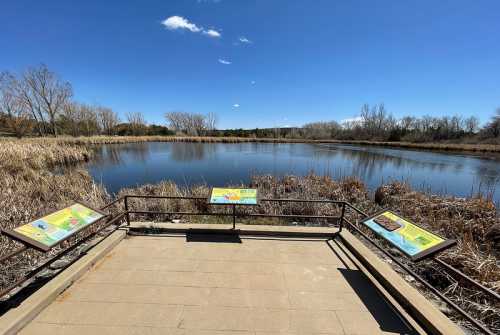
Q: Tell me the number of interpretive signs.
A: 3